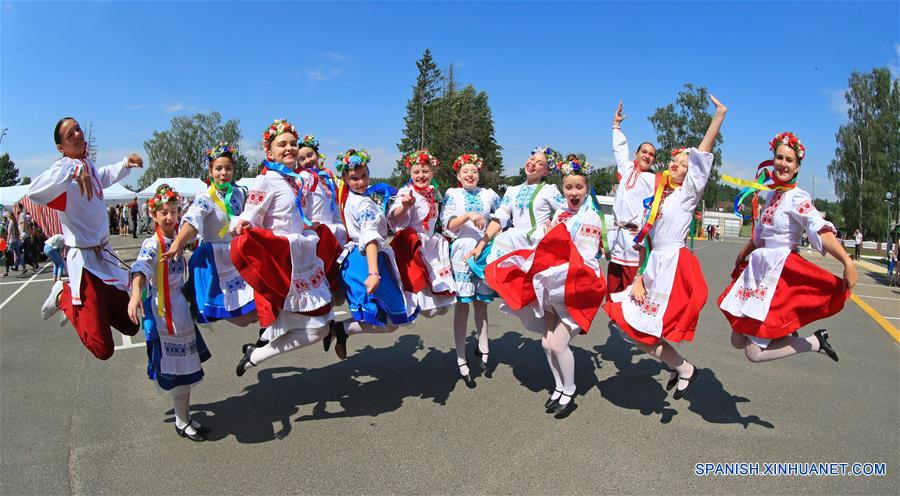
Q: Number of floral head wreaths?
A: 11